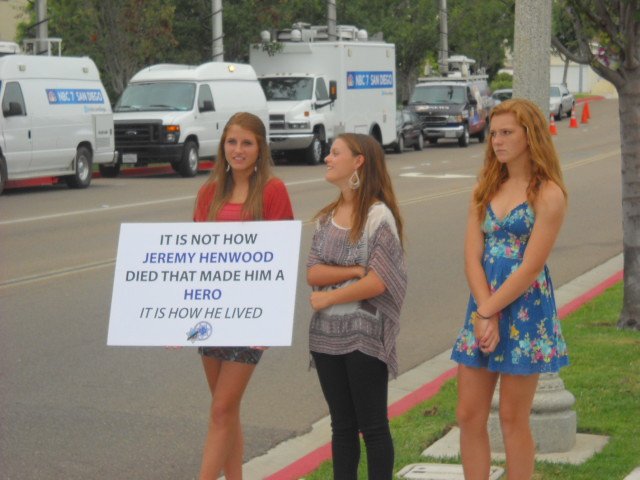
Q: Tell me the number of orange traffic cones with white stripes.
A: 2